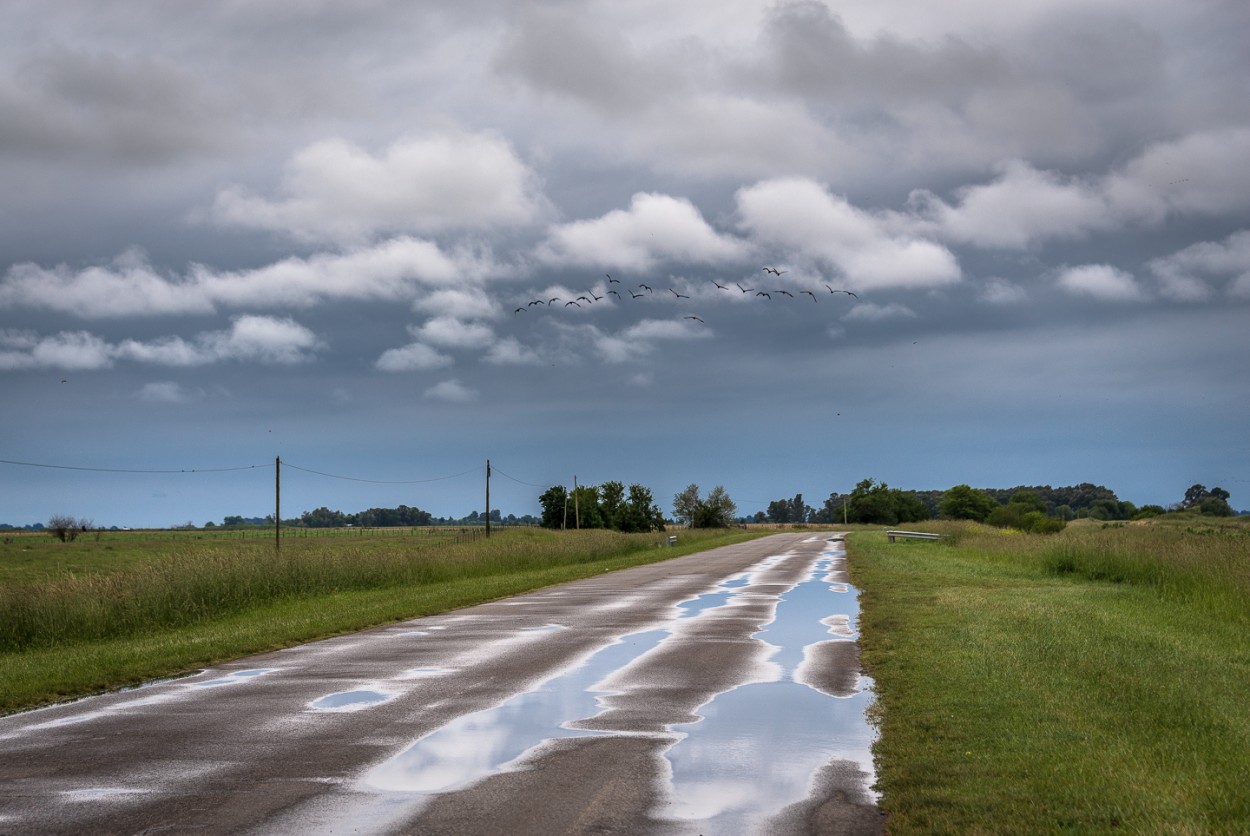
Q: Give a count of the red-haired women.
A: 0